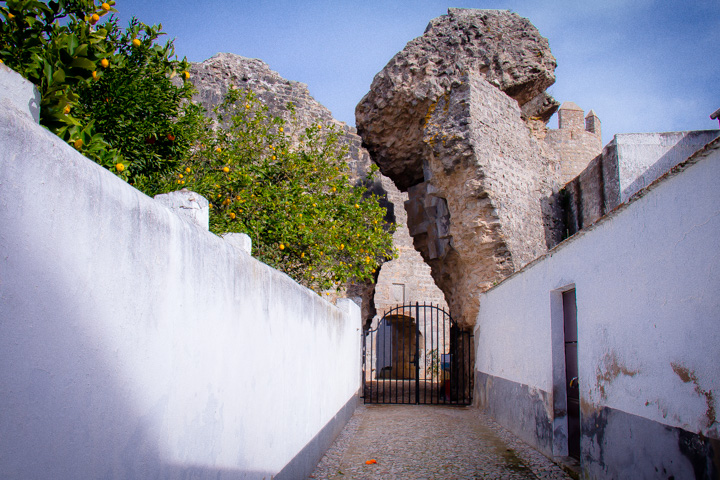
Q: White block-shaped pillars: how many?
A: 4